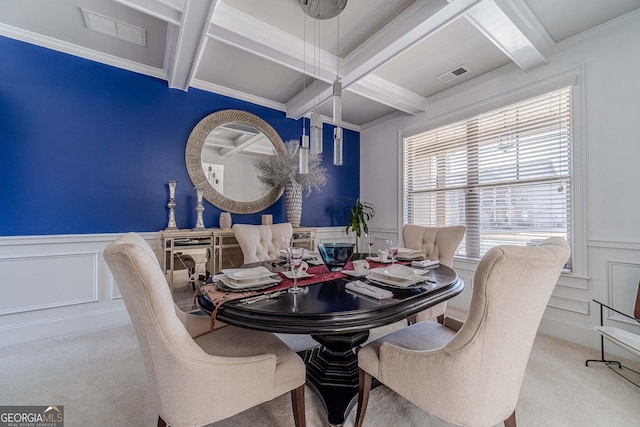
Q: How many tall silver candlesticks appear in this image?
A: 2